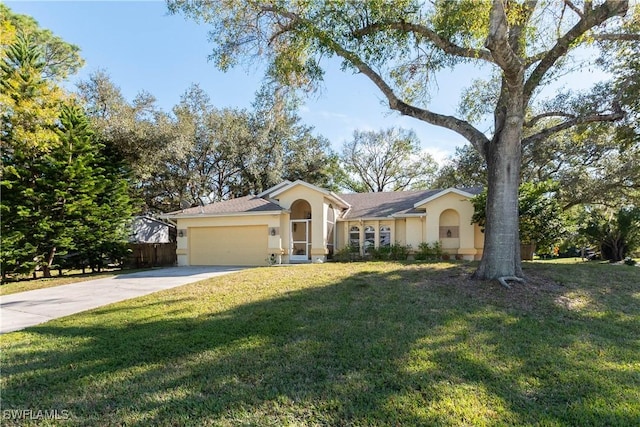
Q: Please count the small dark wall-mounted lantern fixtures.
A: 3